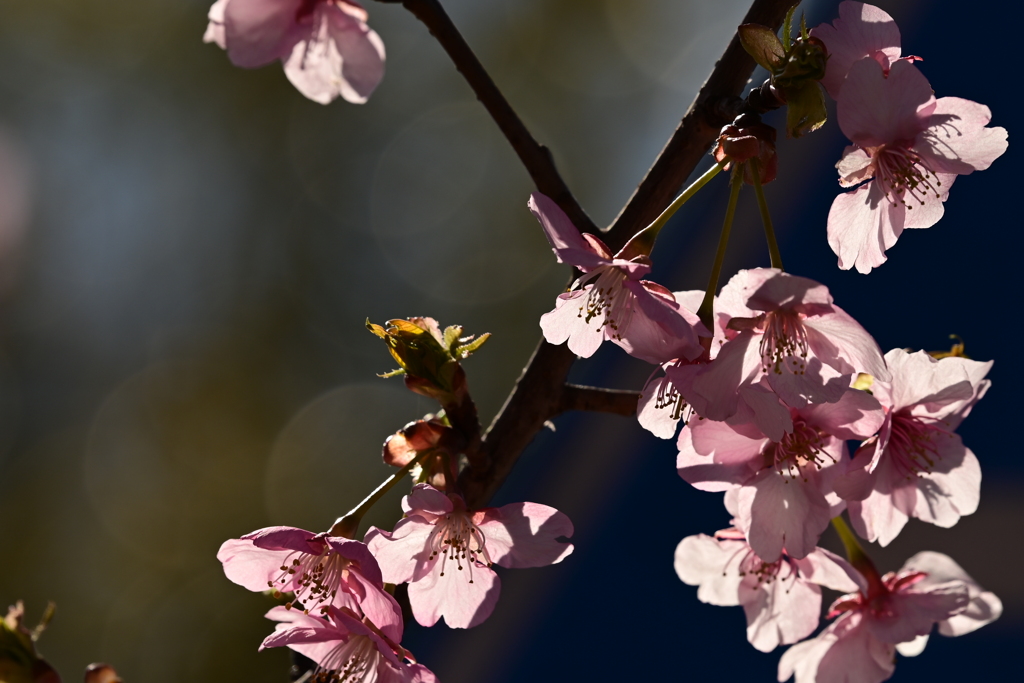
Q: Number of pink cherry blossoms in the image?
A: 13